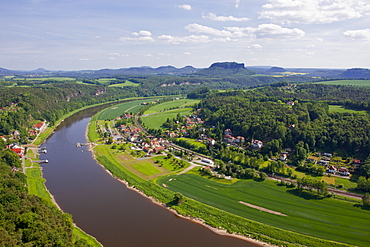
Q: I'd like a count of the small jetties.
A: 3